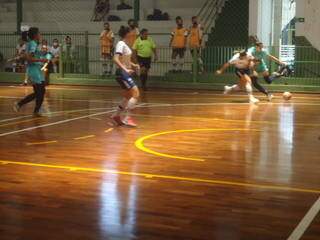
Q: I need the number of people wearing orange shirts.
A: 4